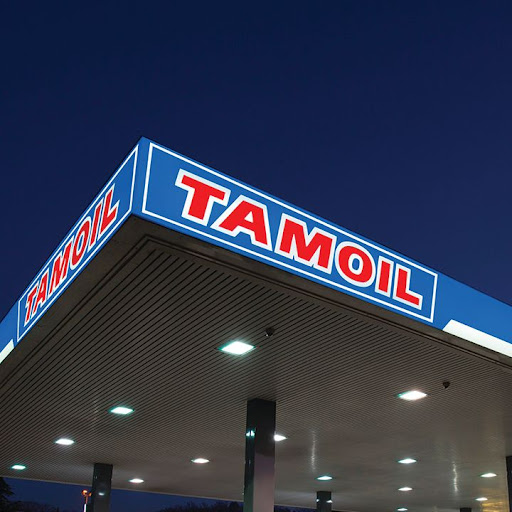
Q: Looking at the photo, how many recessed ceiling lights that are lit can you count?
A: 14